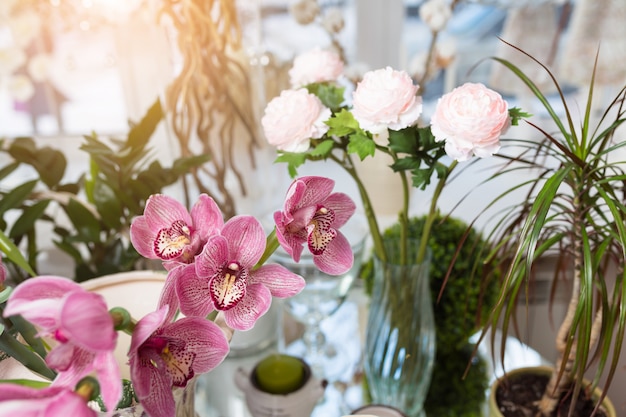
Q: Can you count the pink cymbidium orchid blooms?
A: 6